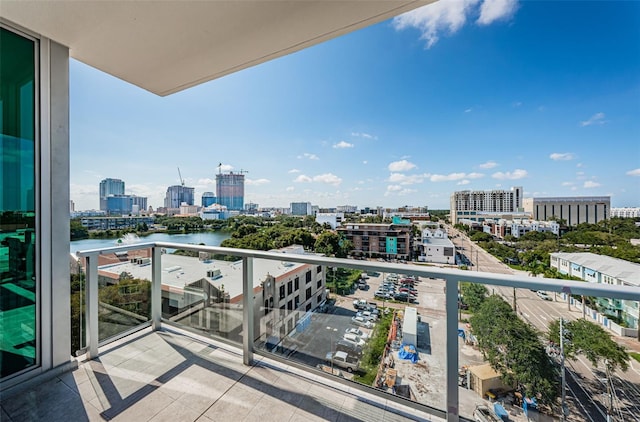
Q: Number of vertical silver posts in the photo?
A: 4